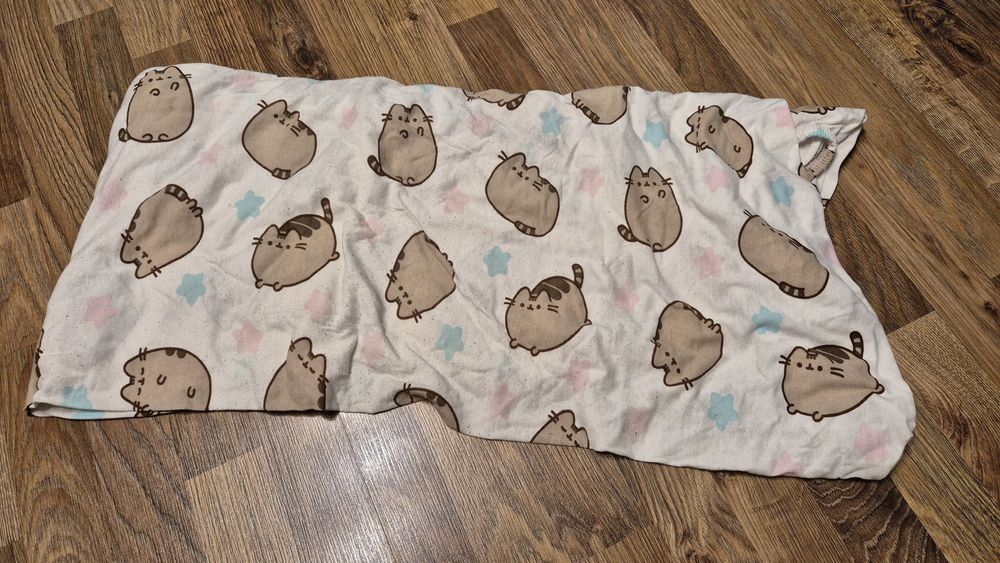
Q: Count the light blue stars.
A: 10